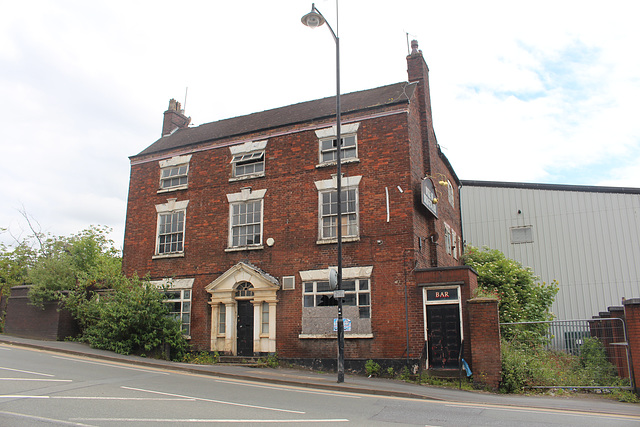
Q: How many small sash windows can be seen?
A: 3